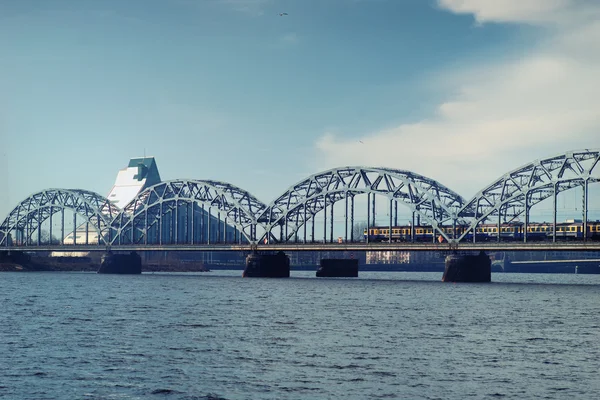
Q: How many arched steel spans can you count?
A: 4